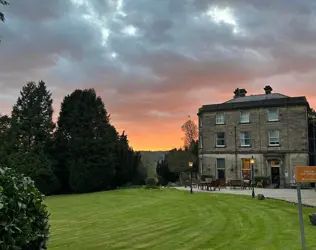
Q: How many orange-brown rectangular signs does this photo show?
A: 1